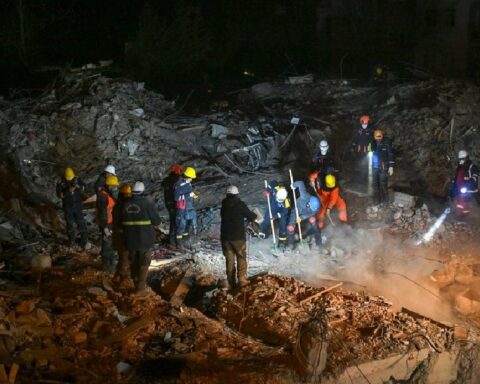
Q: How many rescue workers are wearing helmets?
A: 15